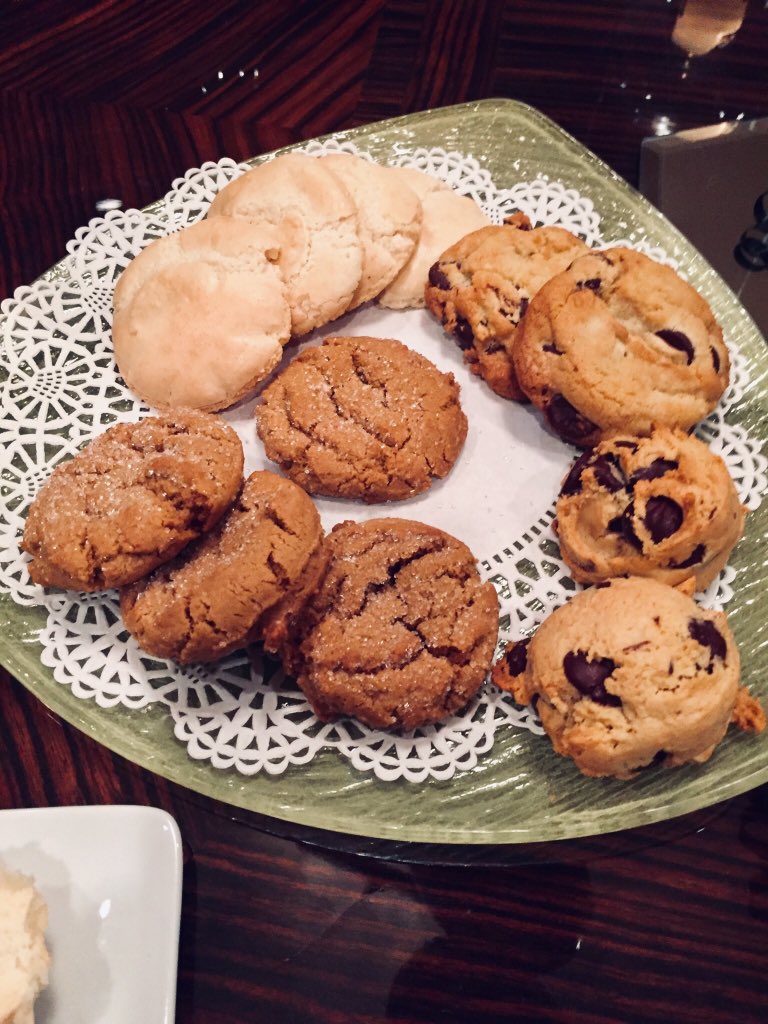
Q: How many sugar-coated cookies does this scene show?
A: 4